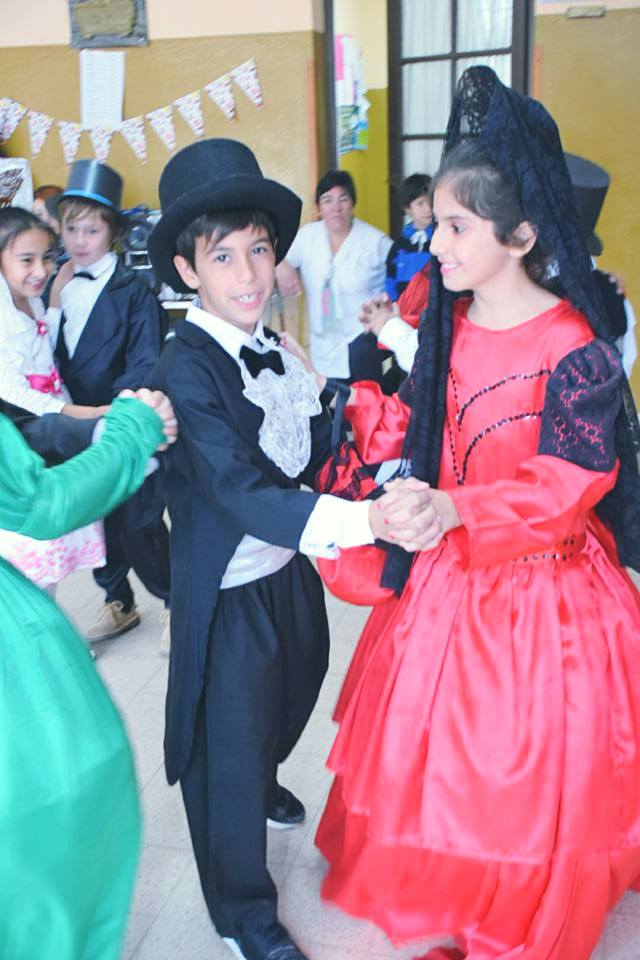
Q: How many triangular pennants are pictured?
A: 9